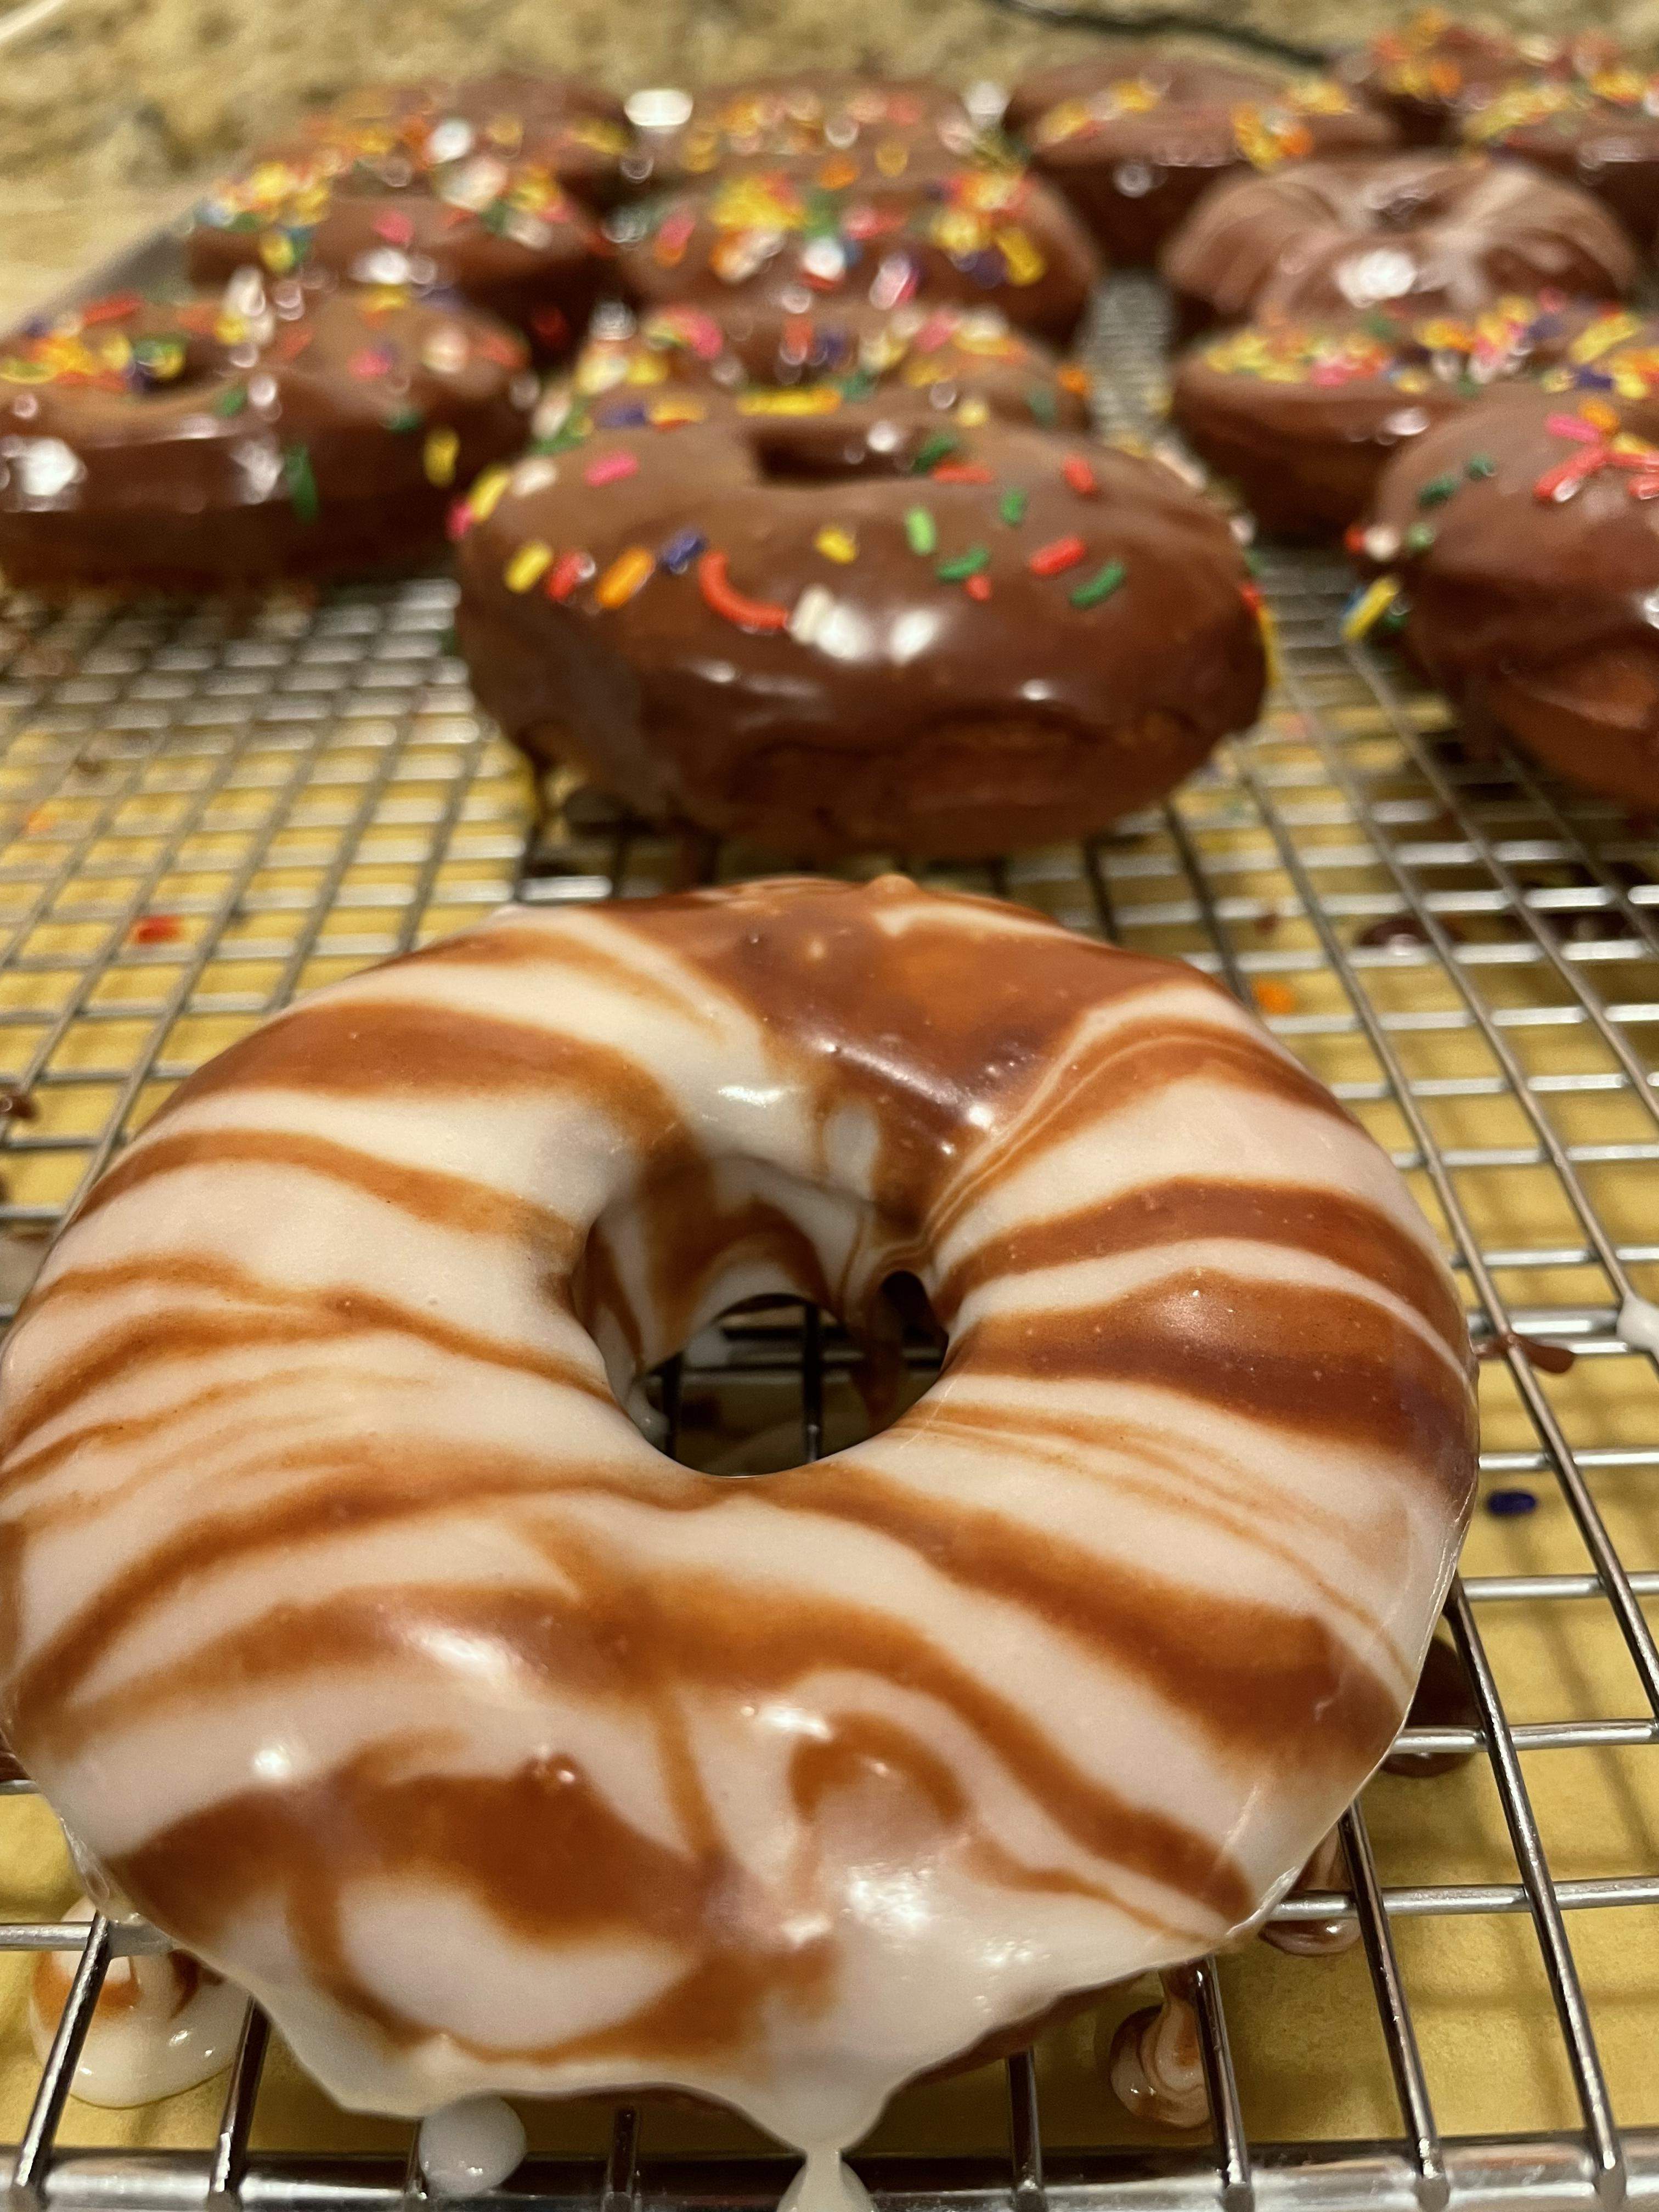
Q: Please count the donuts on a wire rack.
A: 14